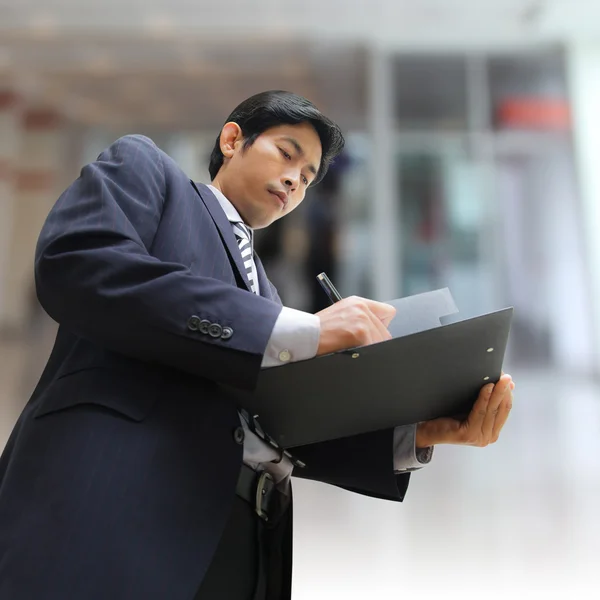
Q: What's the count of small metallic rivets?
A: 3